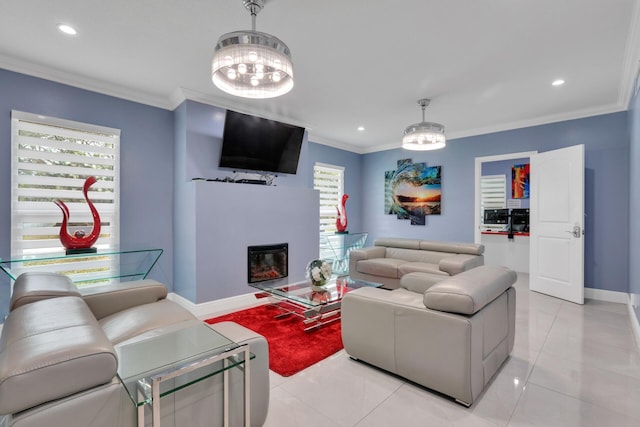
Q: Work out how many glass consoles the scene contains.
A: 2